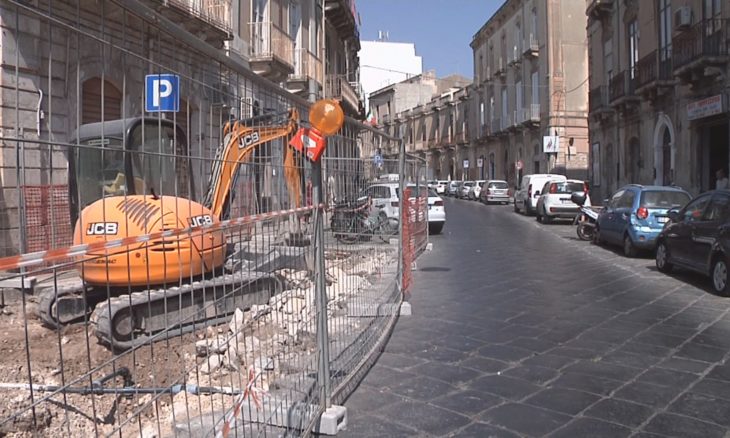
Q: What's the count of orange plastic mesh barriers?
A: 2